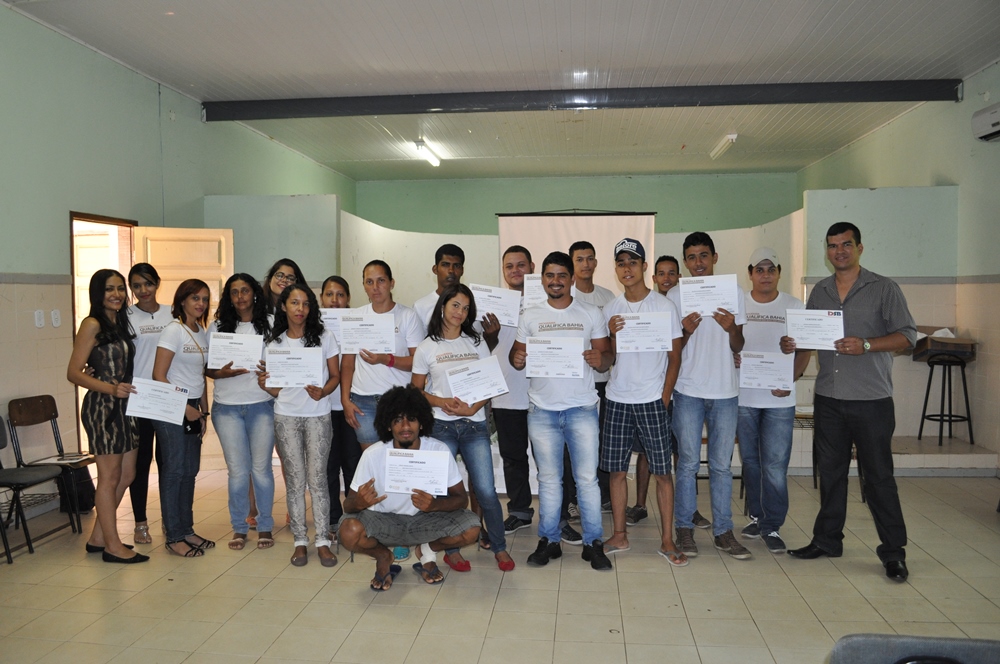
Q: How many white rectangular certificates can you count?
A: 14